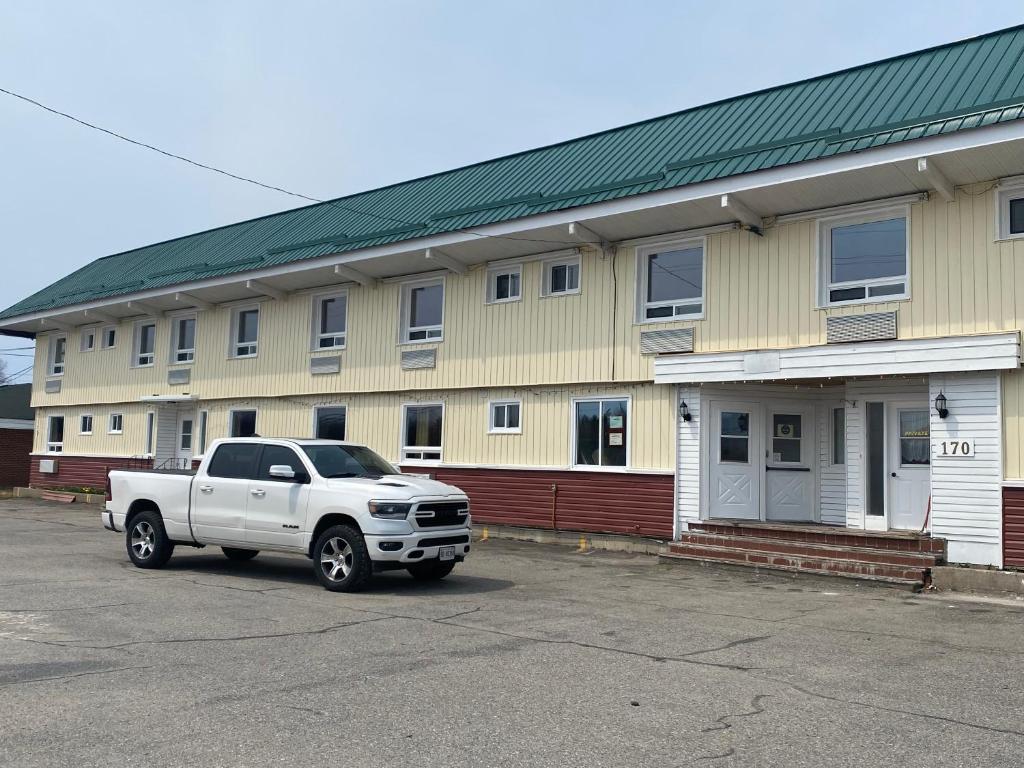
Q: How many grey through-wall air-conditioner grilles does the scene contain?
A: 6